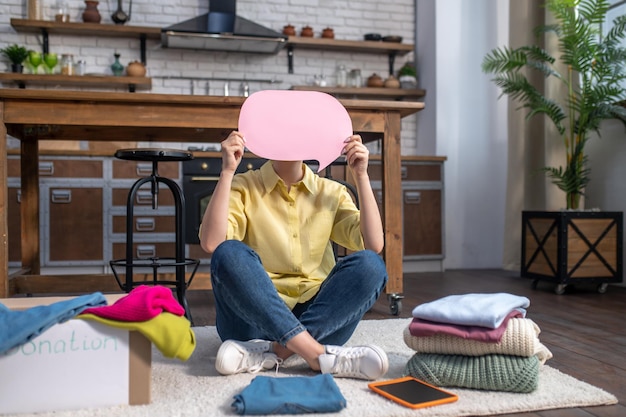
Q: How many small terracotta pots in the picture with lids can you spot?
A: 3